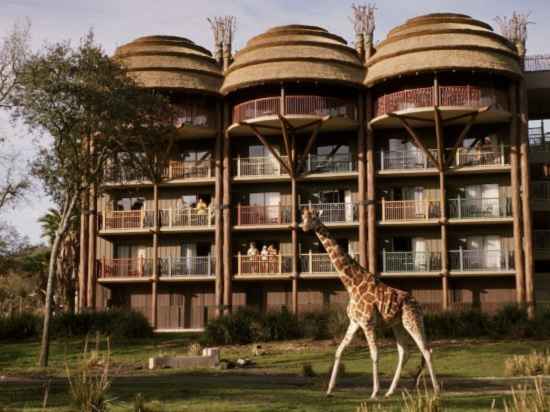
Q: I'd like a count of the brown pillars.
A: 11